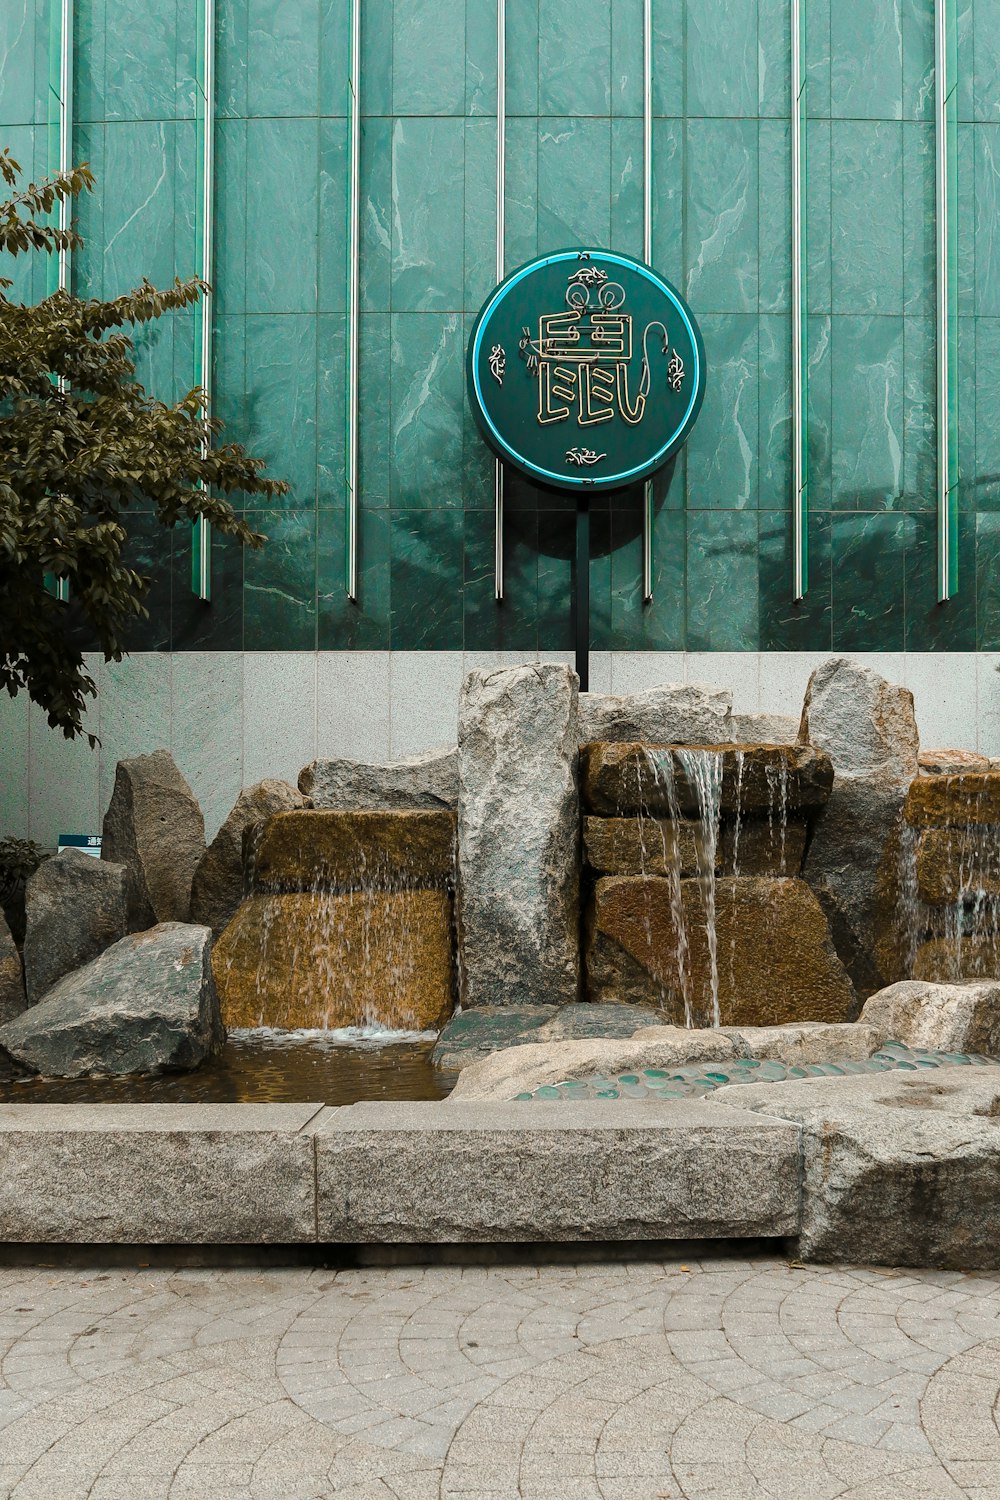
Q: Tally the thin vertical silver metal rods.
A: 7